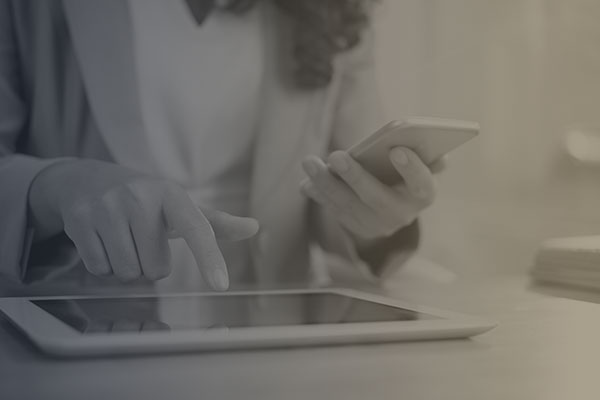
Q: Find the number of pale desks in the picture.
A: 1